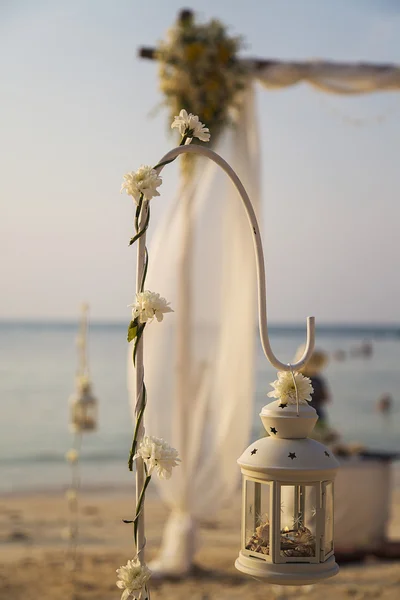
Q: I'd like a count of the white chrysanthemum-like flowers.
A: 6